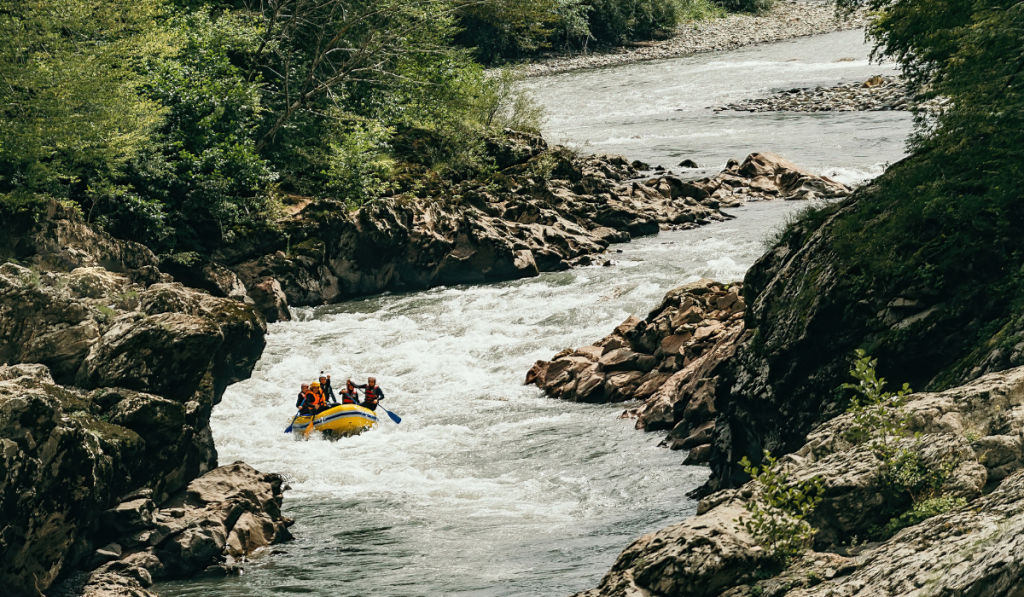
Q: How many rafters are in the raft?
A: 5